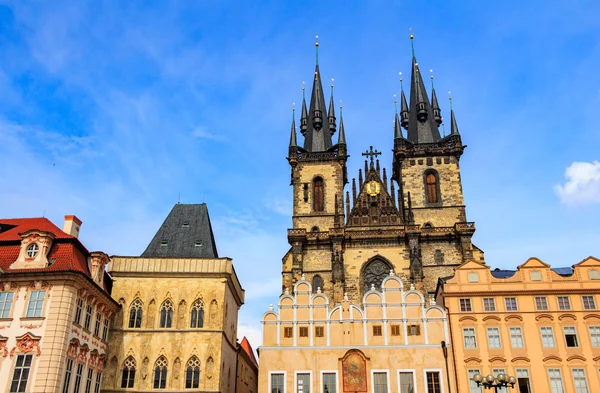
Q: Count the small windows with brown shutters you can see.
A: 6